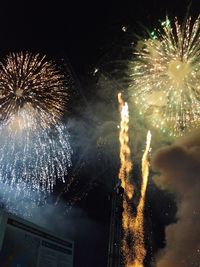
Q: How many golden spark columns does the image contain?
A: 2